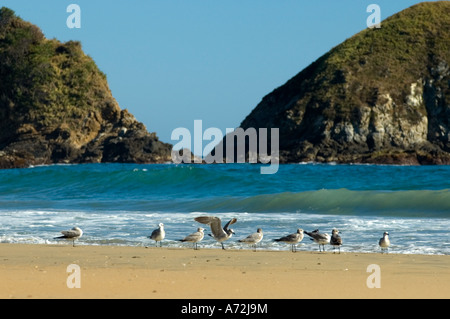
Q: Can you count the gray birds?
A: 9